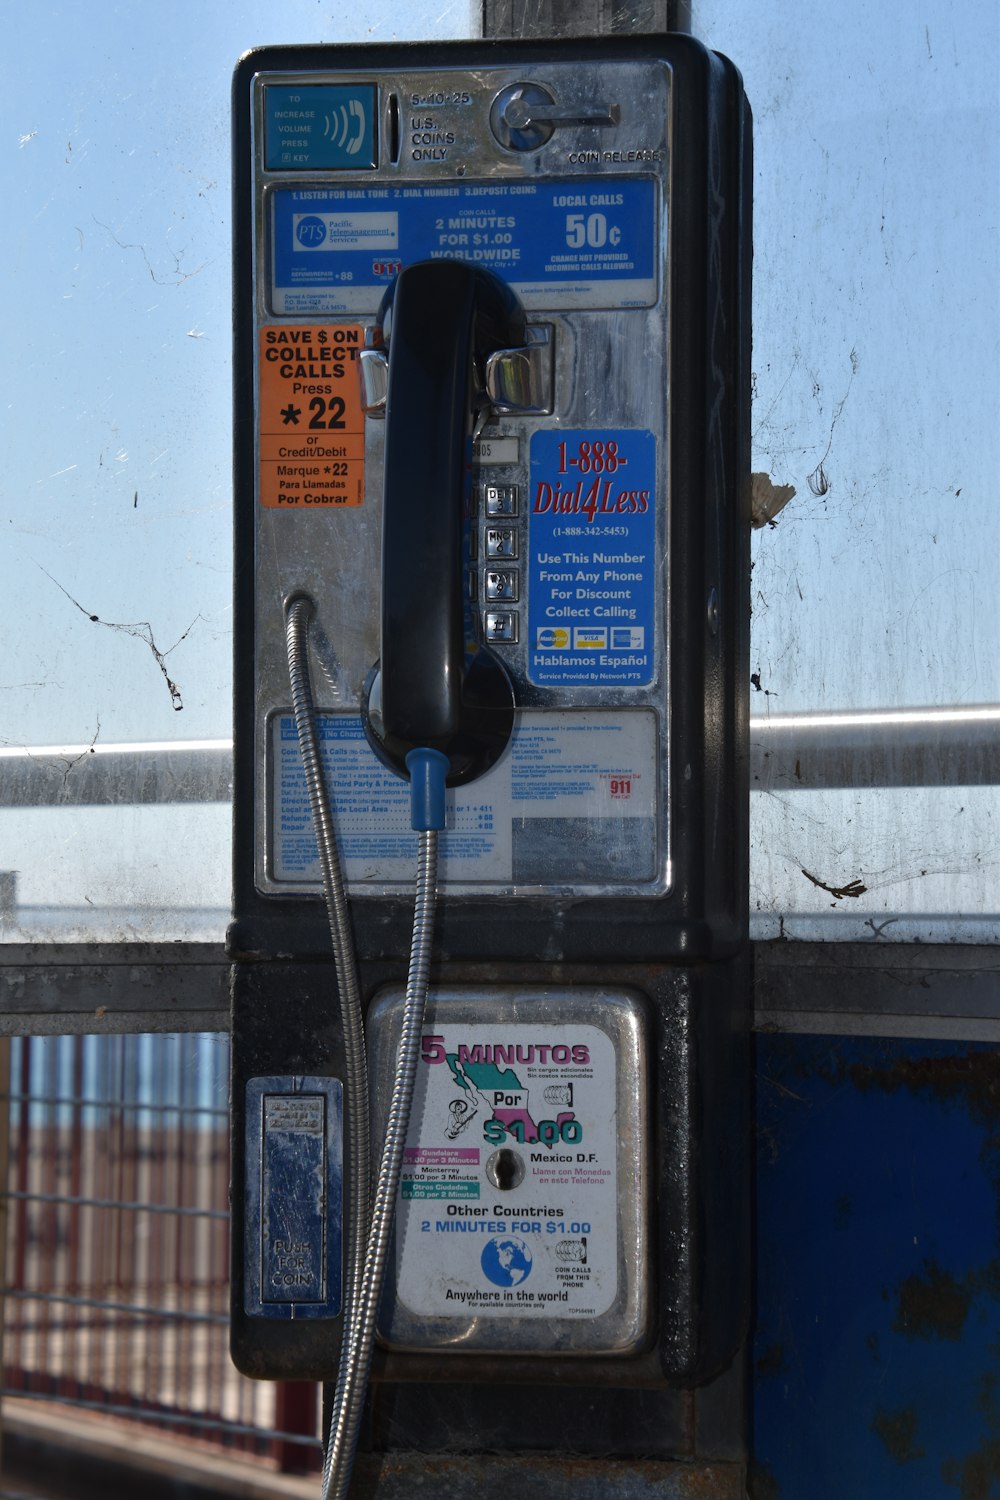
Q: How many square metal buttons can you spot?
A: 4